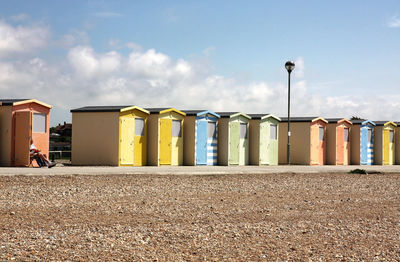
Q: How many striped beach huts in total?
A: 2